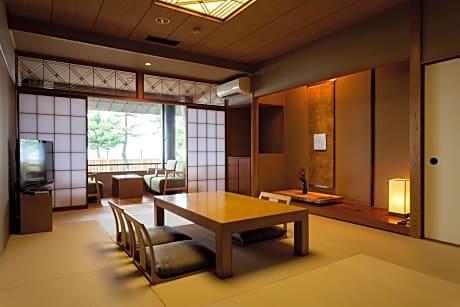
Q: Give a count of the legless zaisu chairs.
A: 3